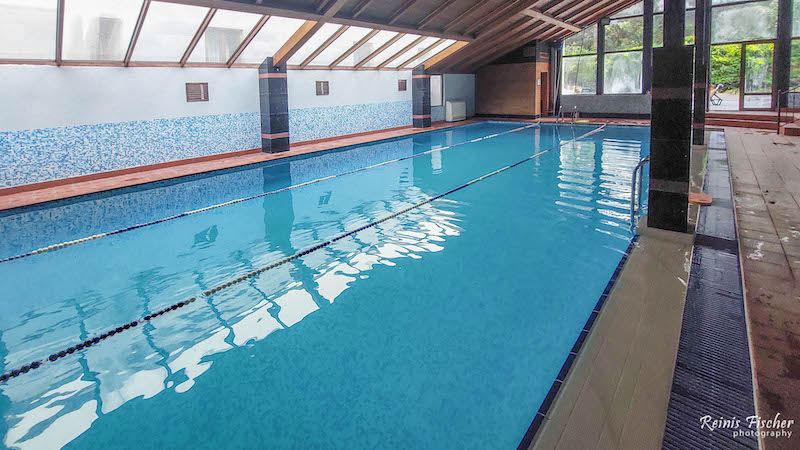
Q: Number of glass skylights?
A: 11